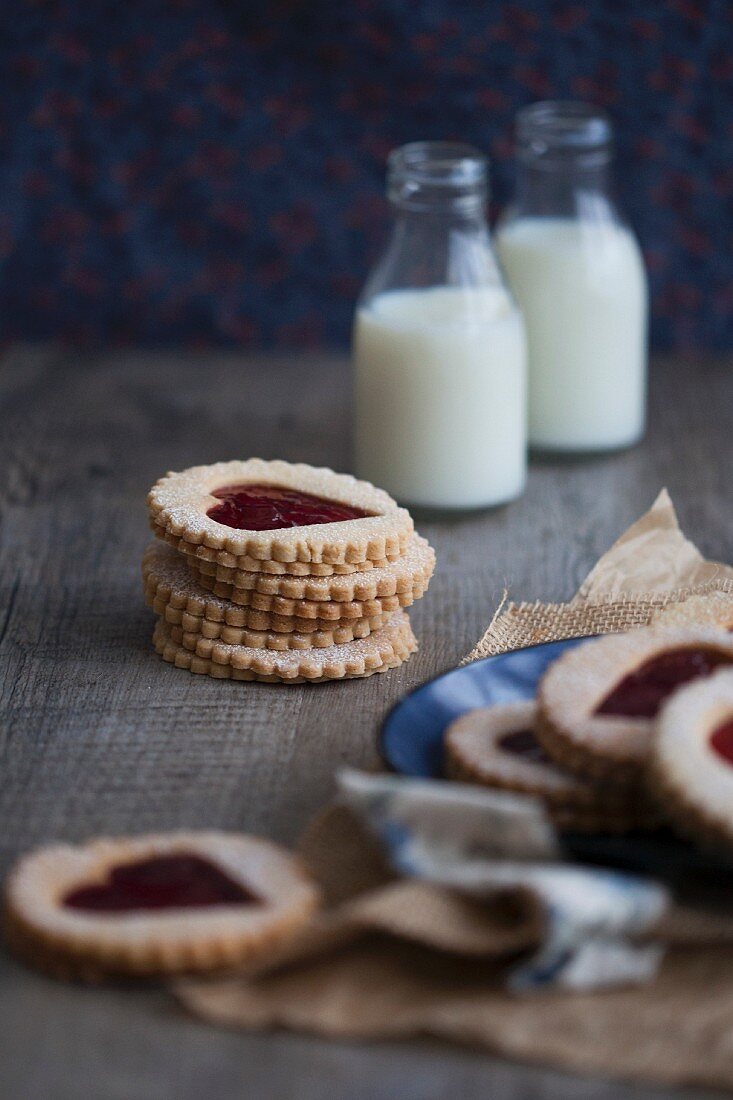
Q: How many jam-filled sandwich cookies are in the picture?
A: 9